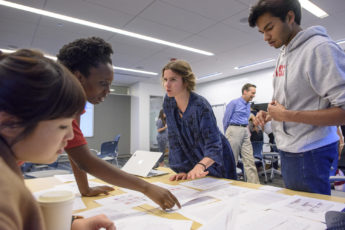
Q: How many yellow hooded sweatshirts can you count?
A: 0